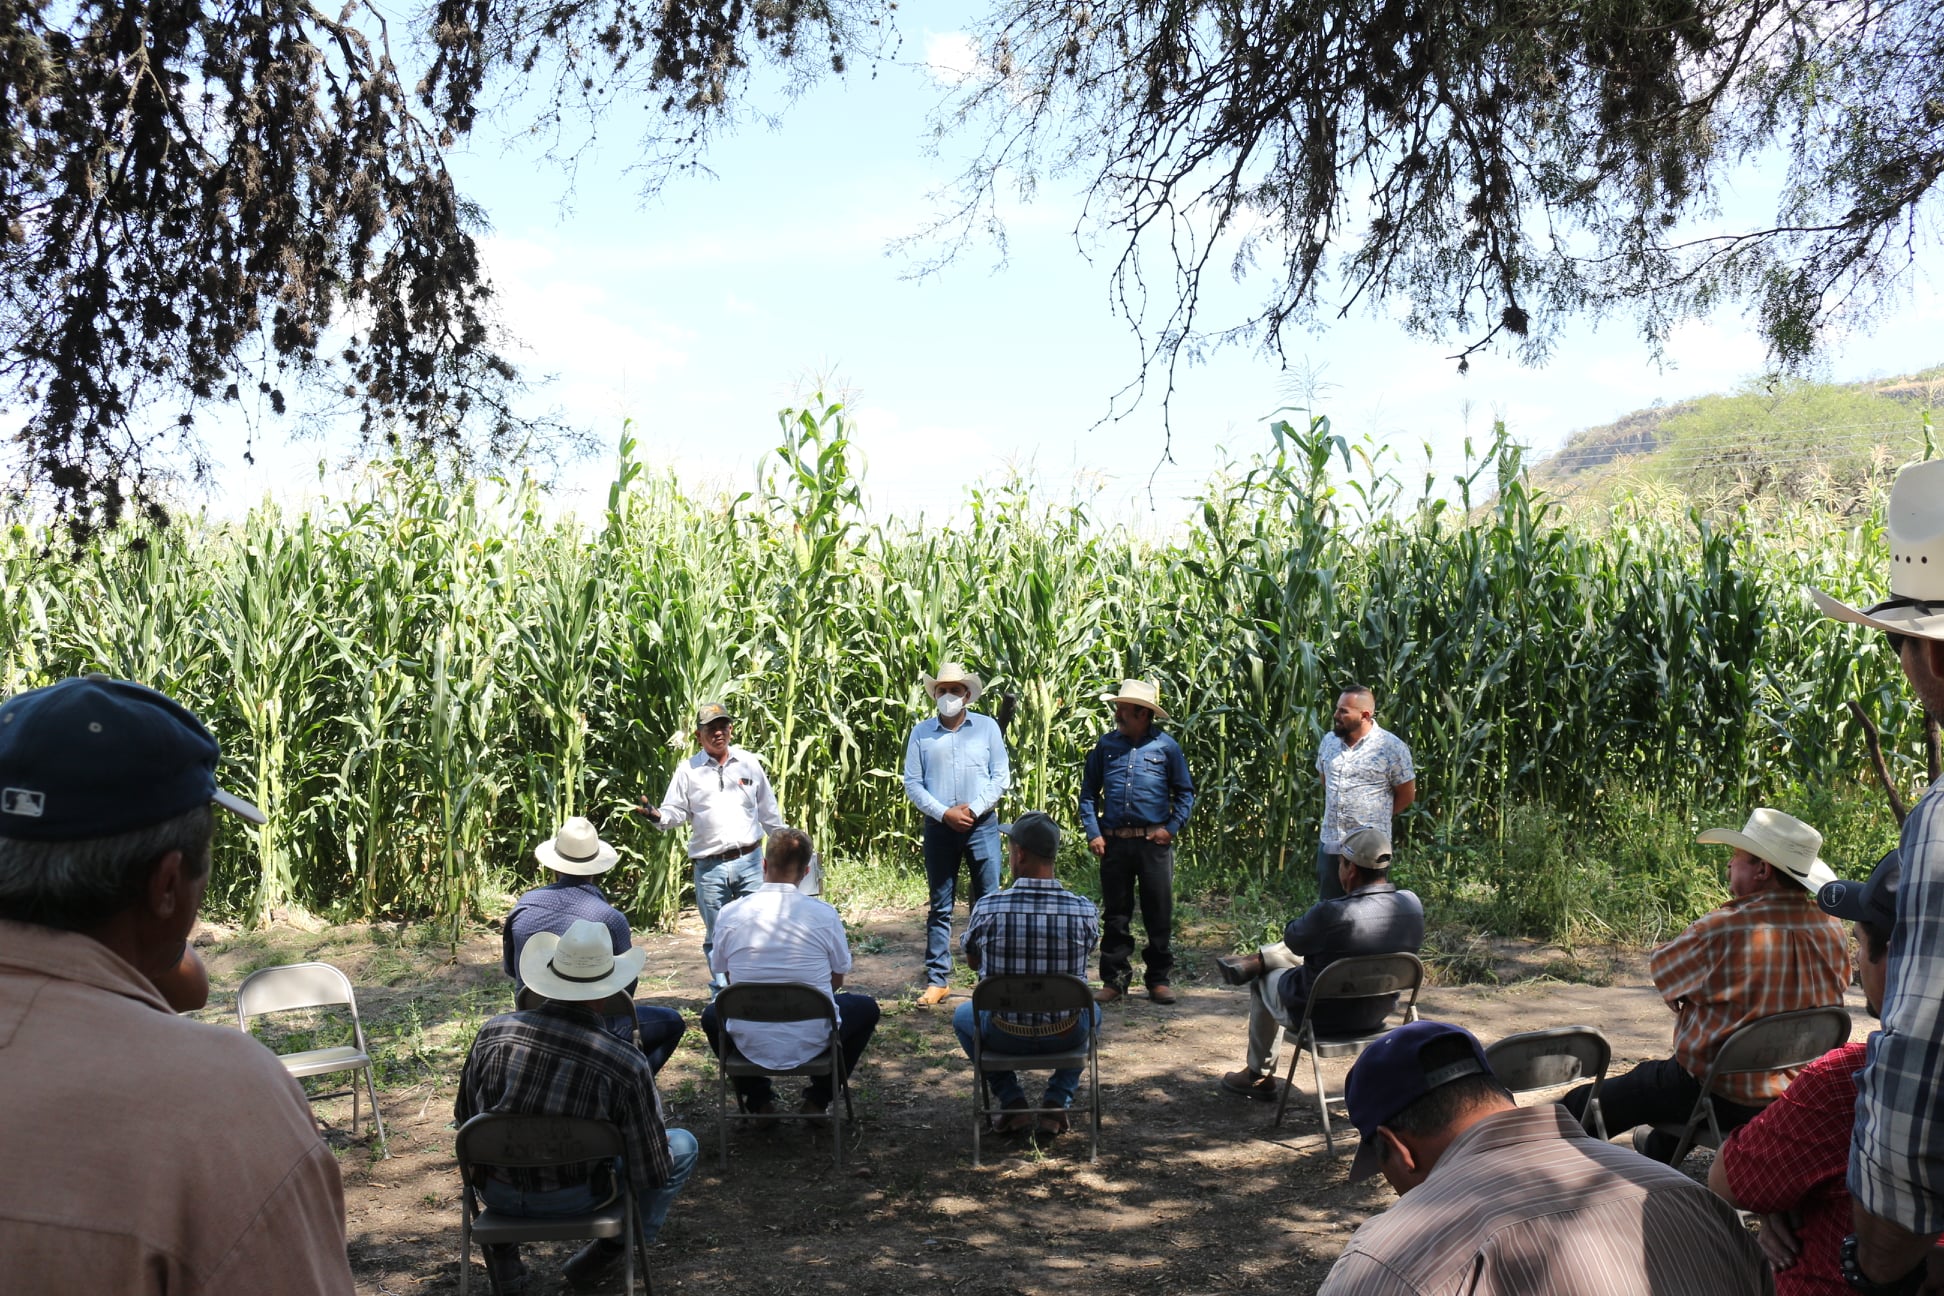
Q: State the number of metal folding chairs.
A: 8